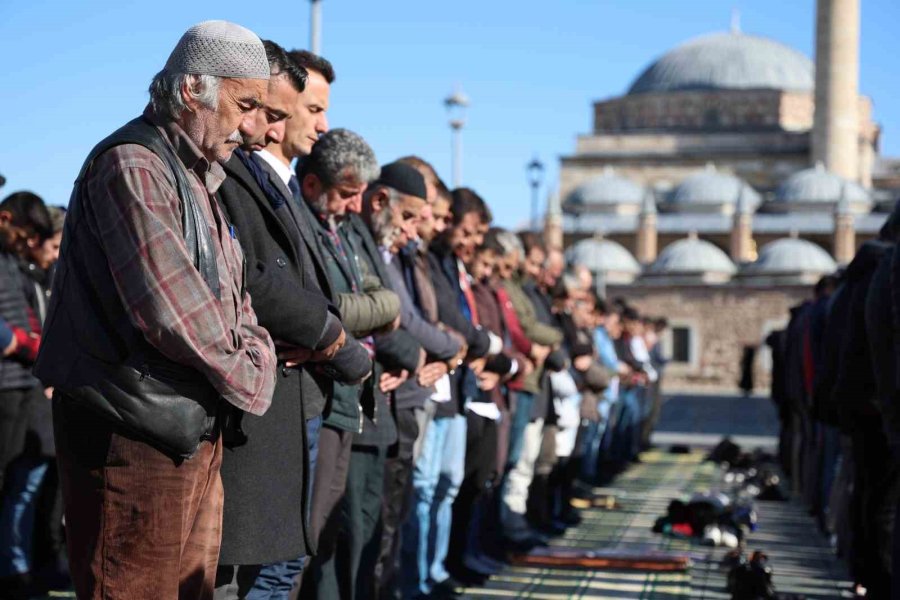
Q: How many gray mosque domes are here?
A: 7